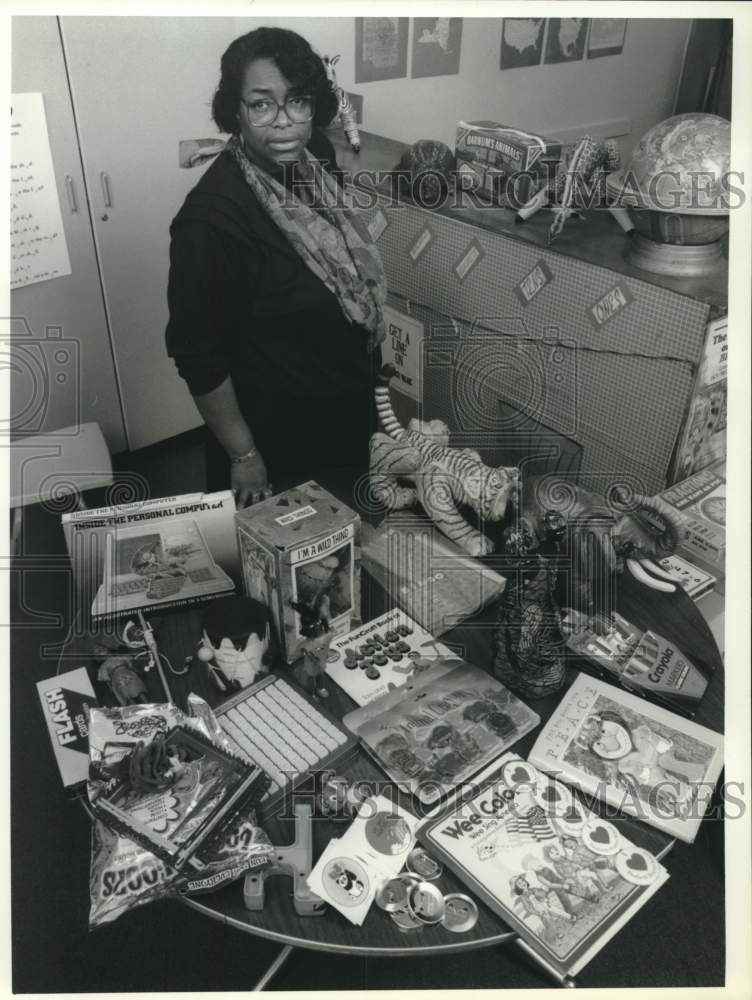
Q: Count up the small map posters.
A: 5